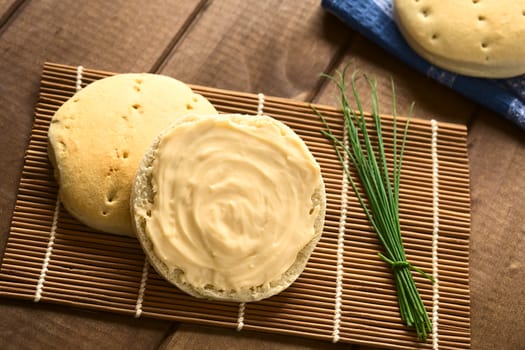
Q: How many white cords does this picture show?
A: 5